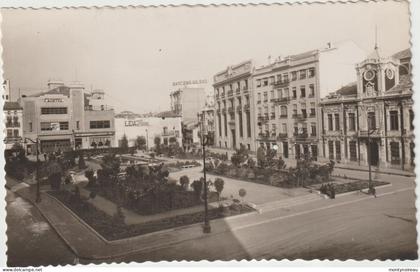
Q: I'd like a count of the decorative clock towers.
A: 1